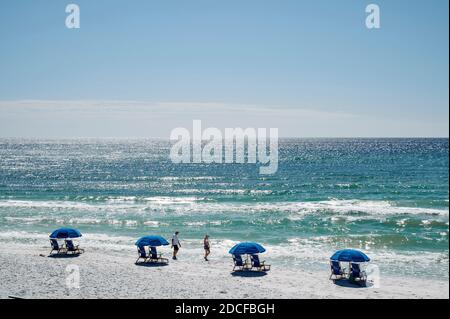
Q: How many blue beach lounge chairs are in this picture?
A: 8